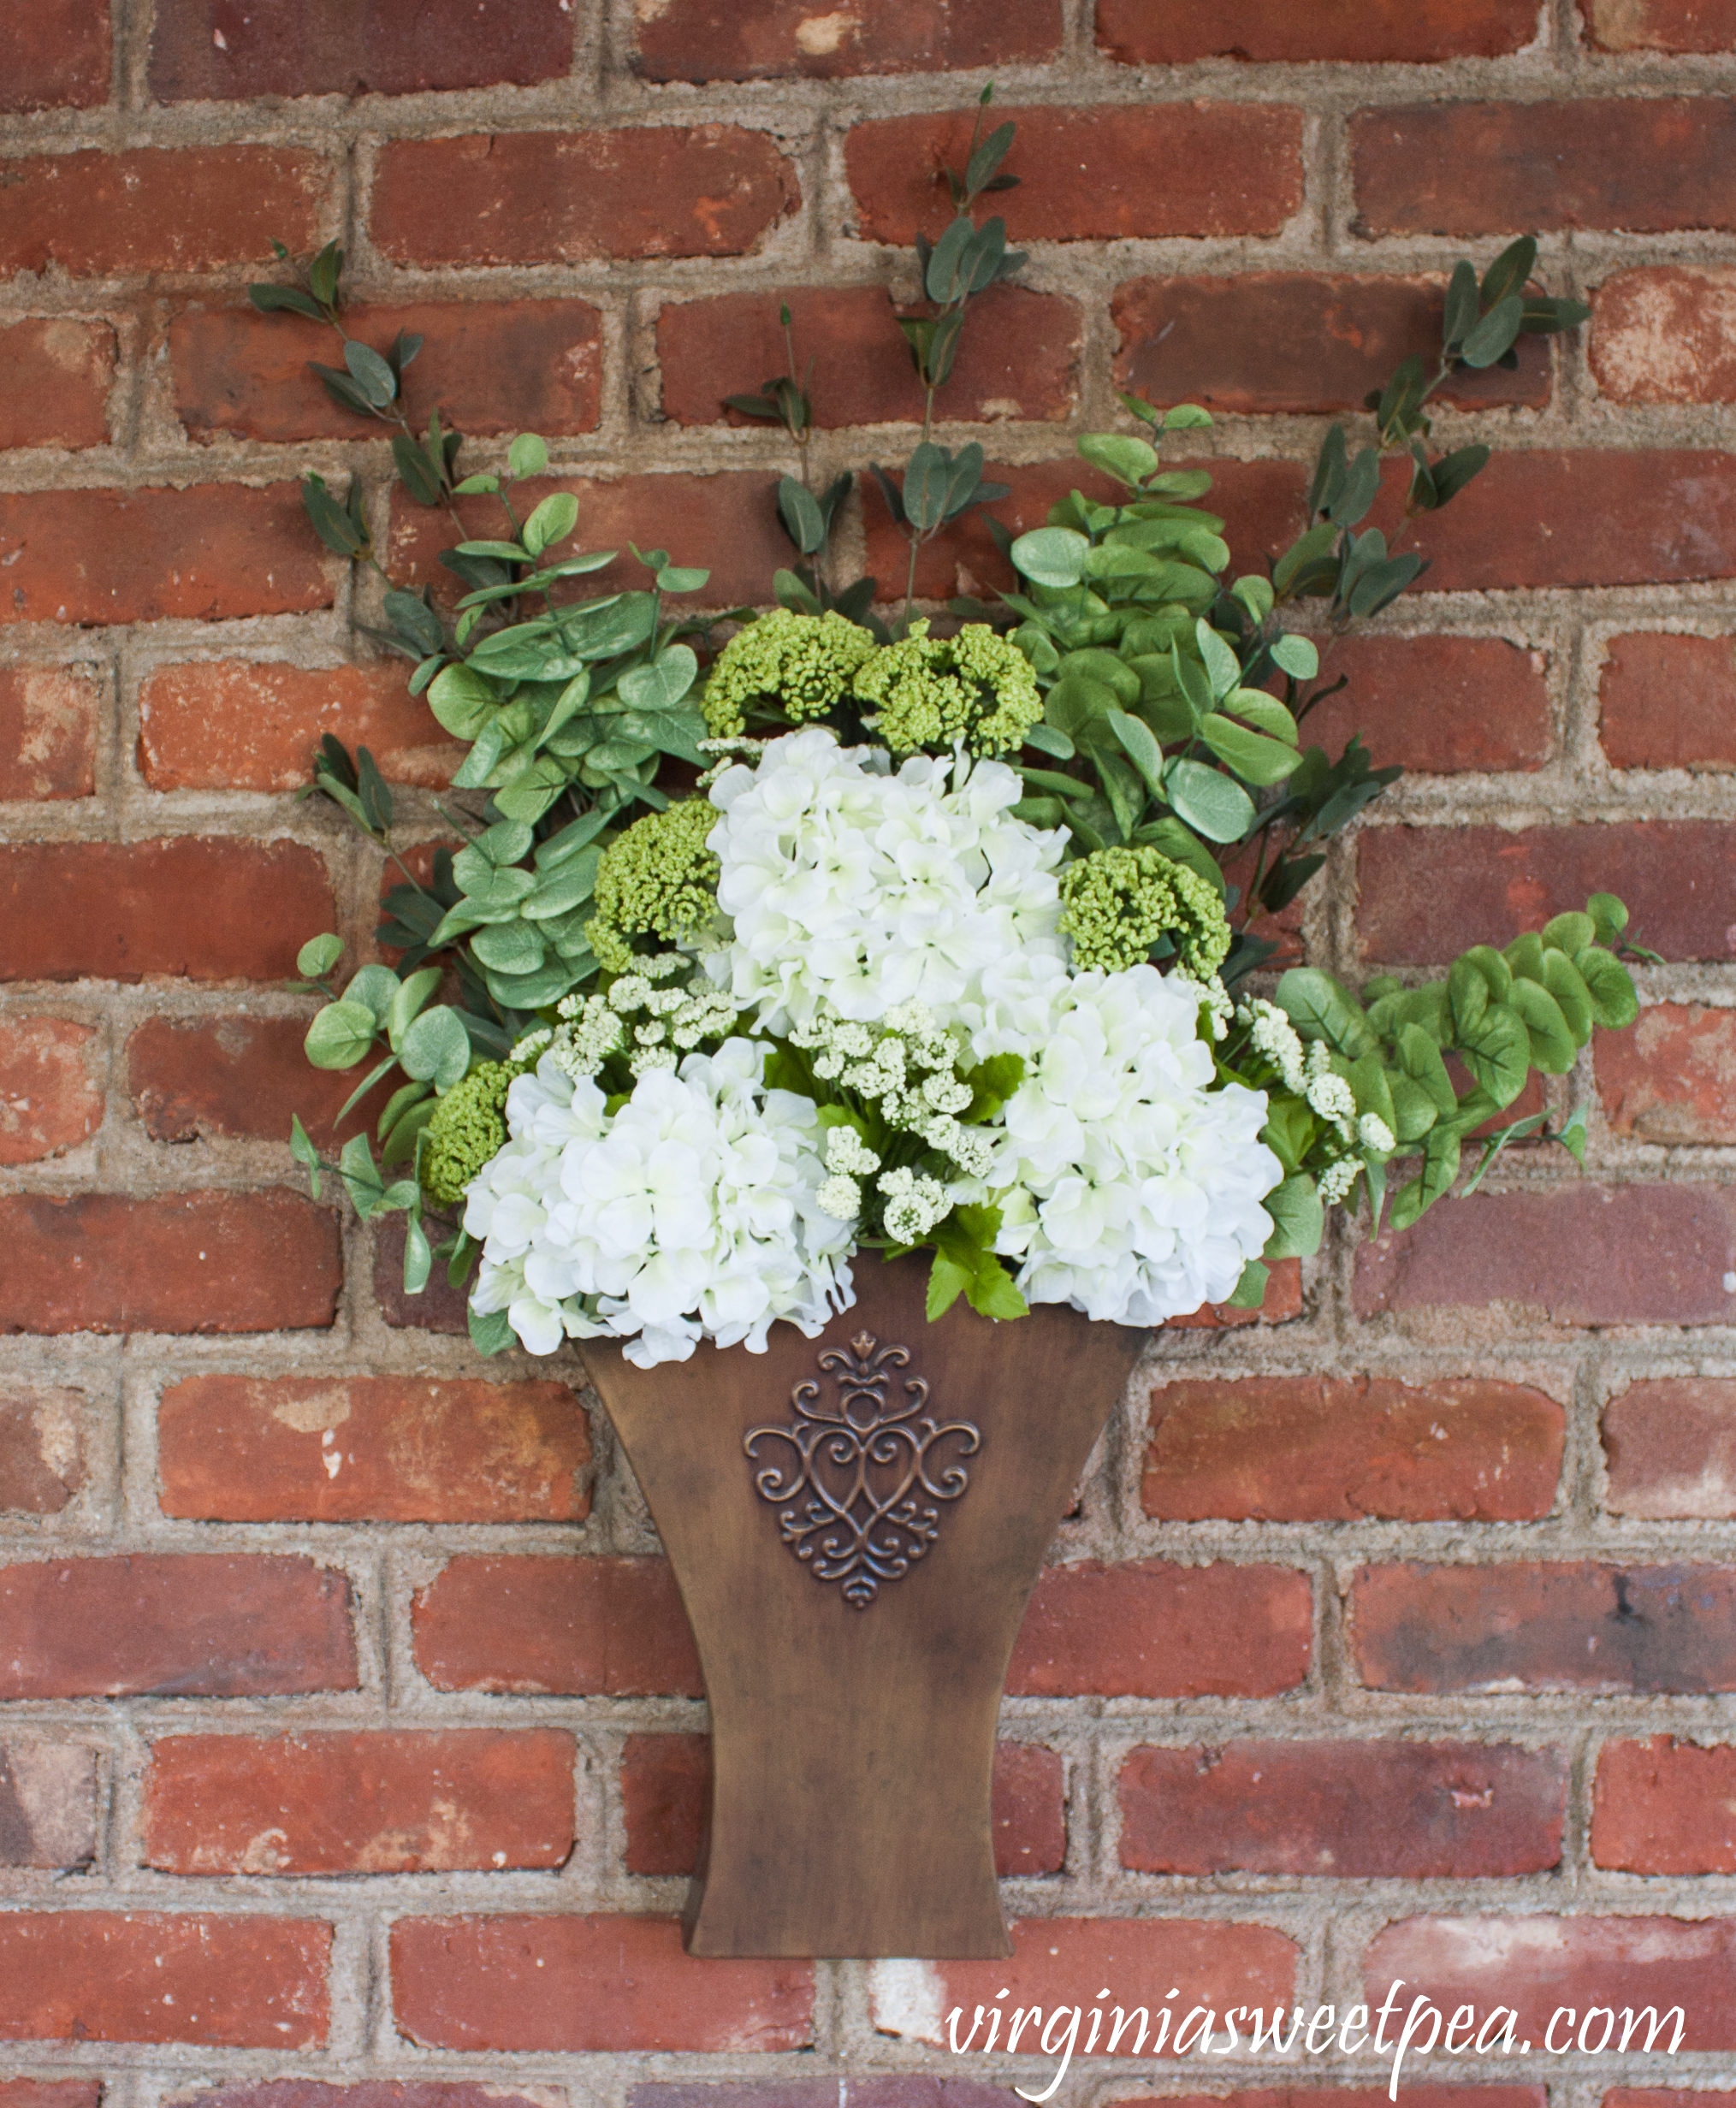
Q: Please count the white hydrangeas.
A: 3